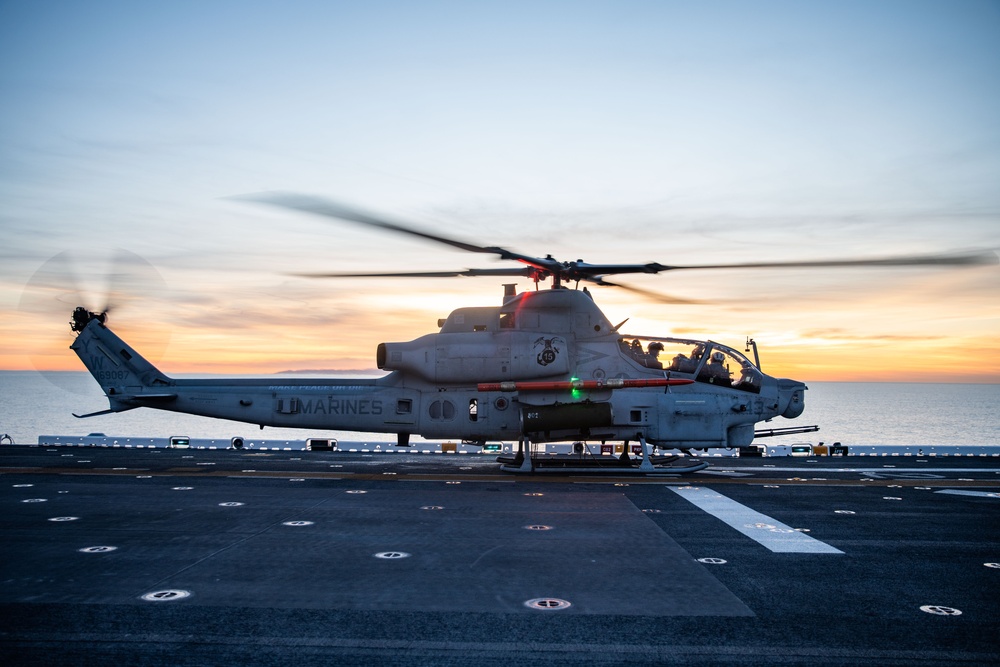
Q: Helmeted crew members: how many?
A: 2